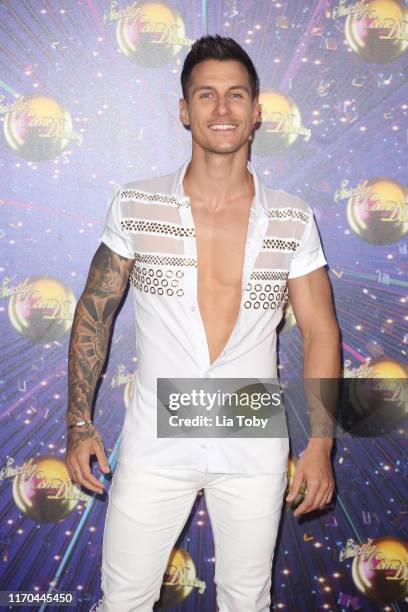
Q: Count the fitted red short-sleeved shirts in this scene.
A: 0